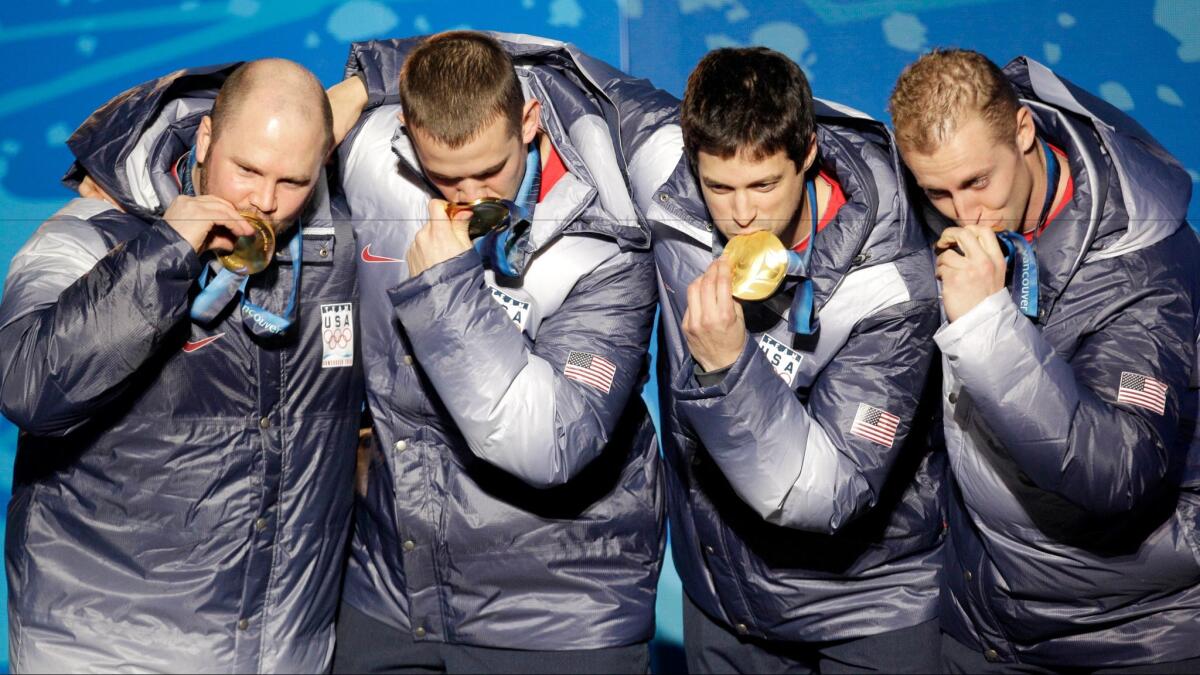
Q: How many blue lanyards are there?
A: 4